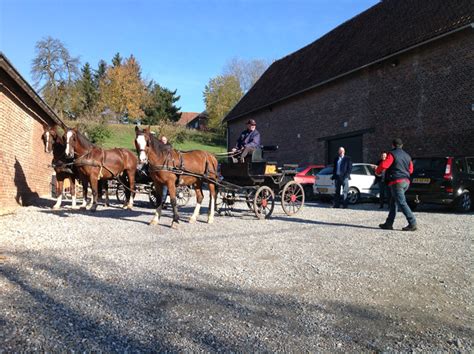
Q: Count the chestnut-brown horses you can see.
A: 3